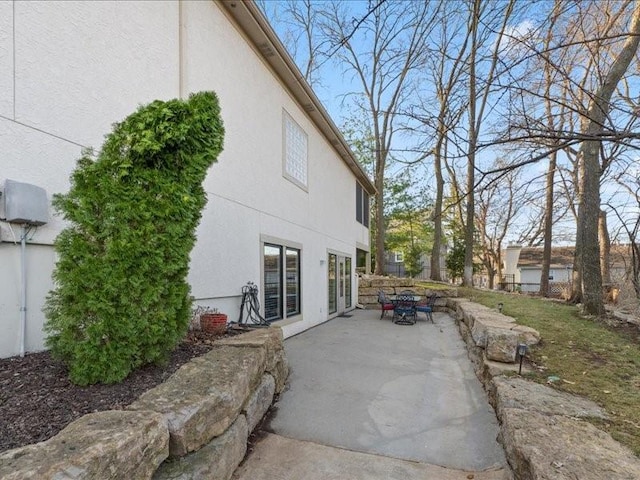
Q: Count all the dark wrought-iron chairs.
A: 4